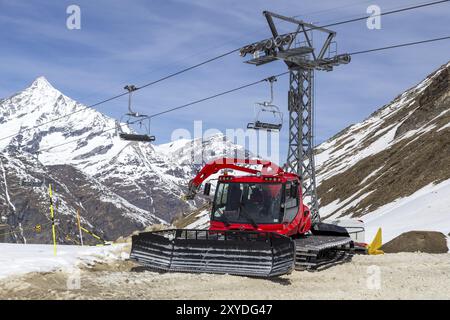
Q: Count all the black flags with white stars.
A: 0